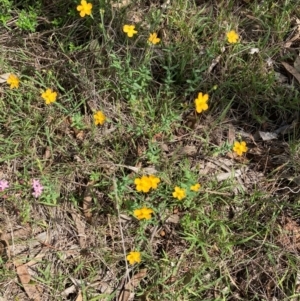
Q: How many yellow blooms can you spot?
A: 15